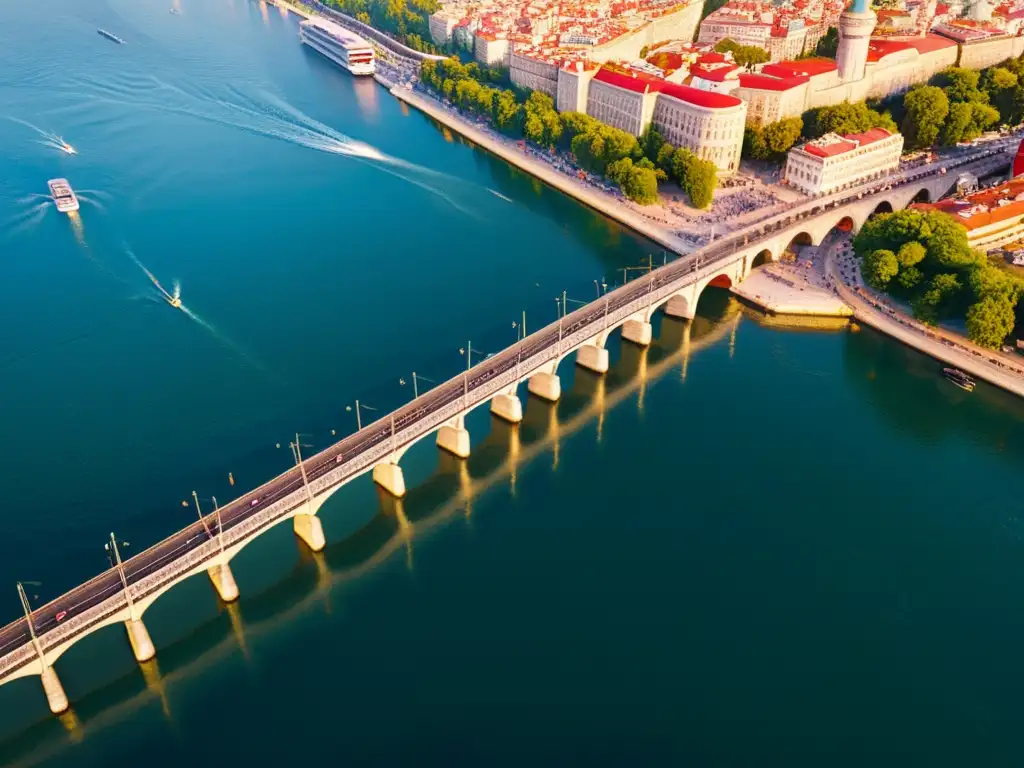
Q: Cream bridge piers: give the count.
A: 11